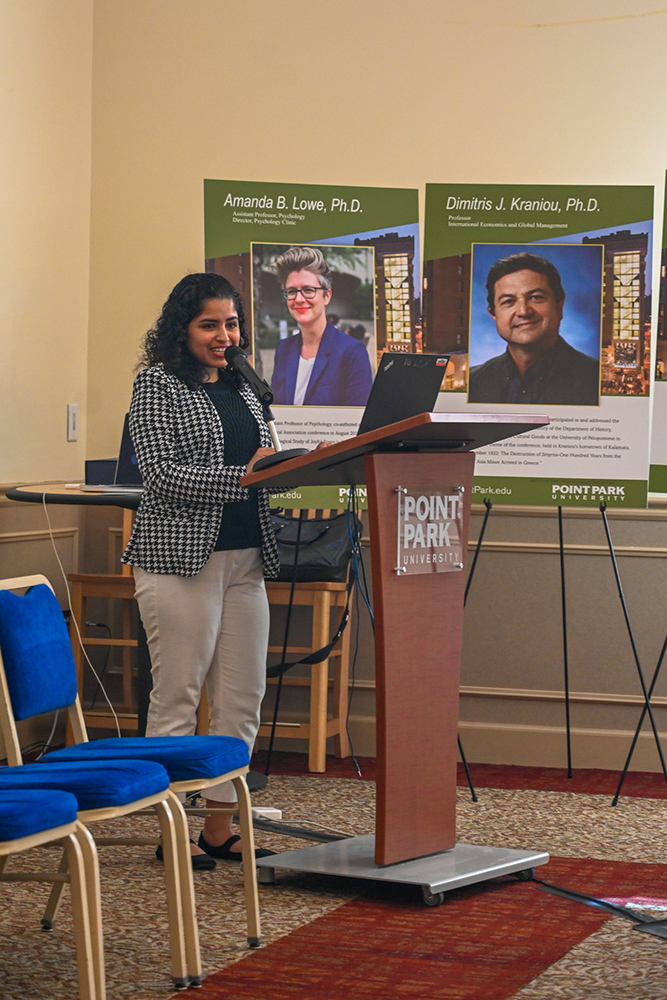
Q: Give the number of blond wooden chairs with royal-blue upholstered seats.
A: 3